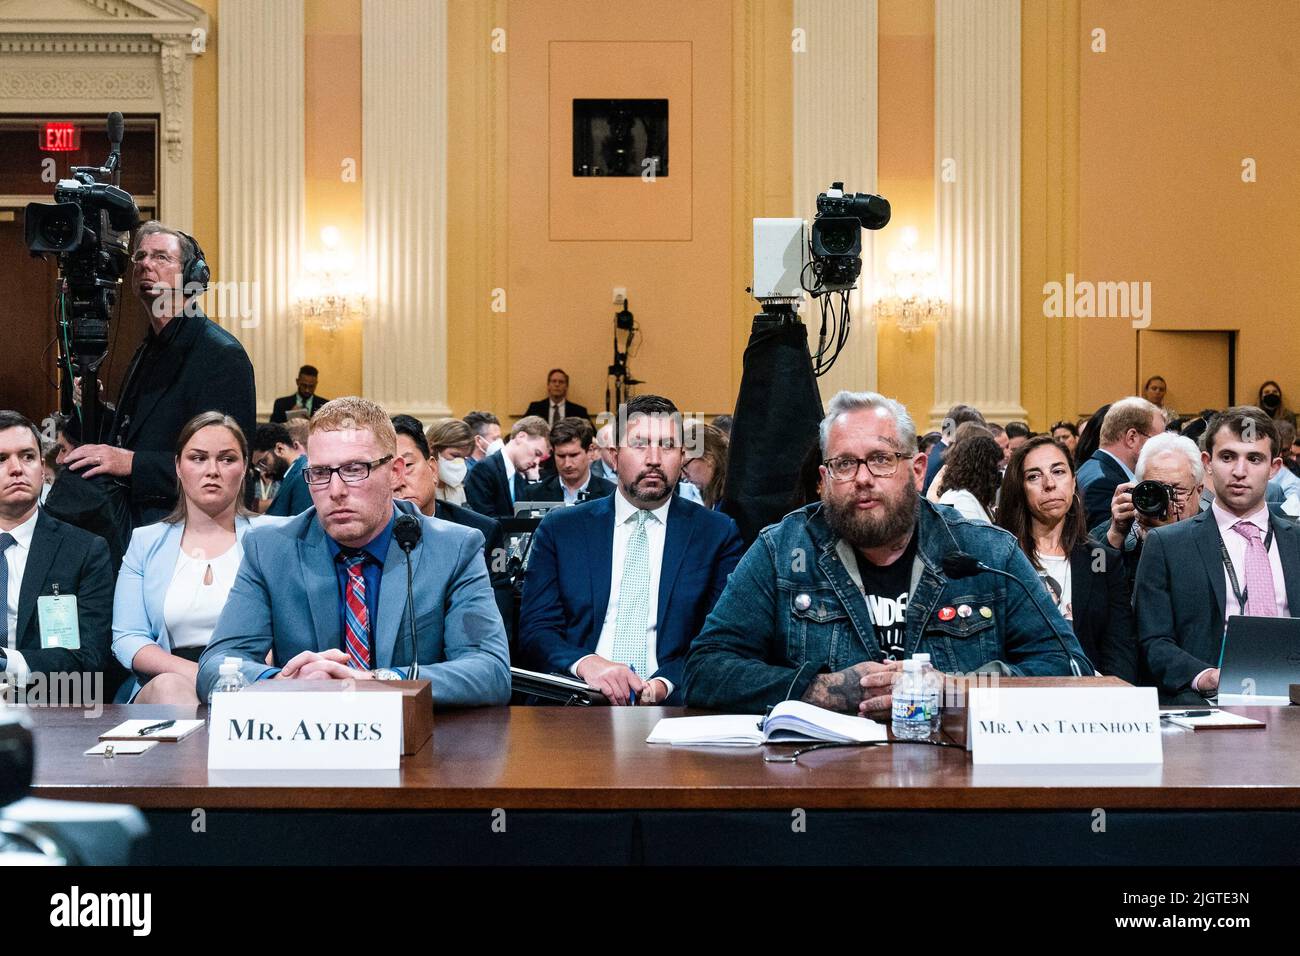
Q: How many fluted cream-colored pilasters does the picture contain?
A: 4